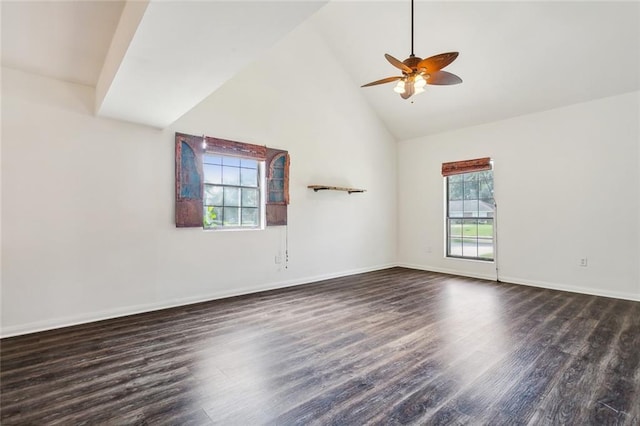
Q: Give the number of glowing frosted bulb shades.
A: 3